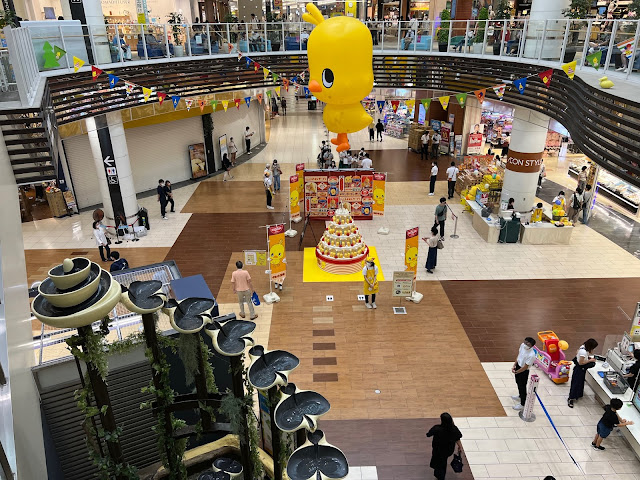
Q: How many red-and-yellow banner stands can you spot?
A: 5